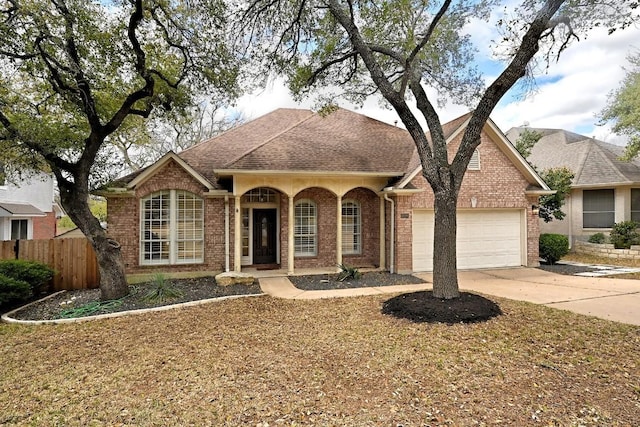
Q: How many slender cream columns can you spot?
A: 4